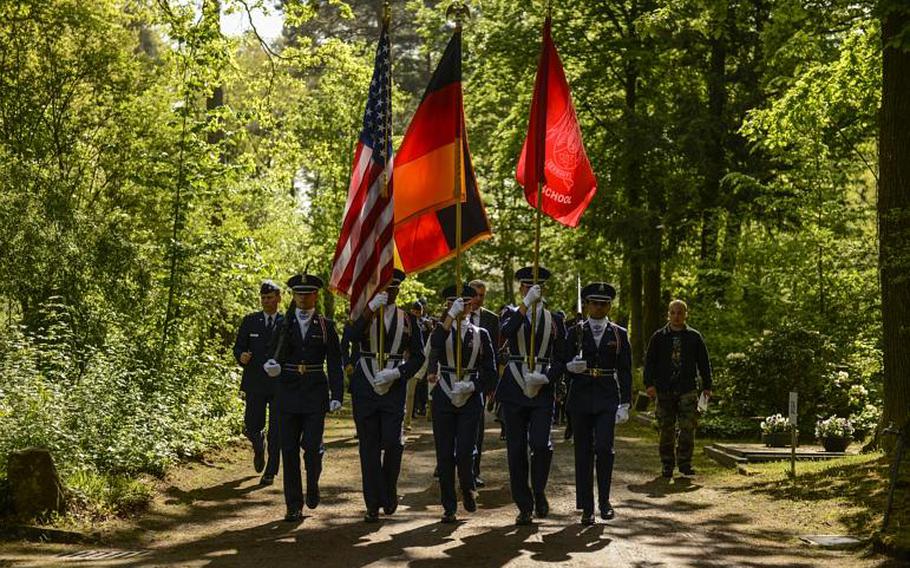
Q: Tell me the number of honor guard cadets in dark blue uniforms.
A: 5